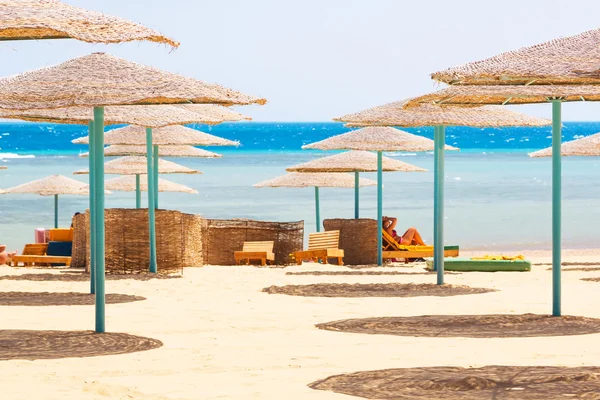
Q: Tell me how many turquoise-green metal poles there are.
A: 12